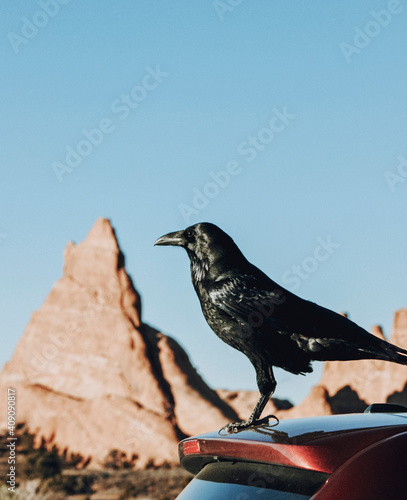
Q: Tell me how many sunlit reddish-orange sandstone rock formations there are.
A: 2